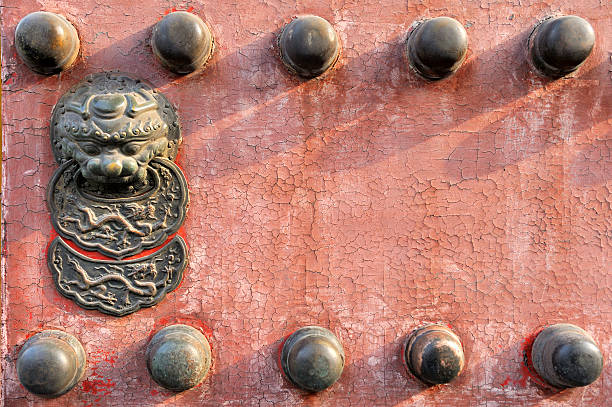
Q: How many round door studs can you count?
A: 10